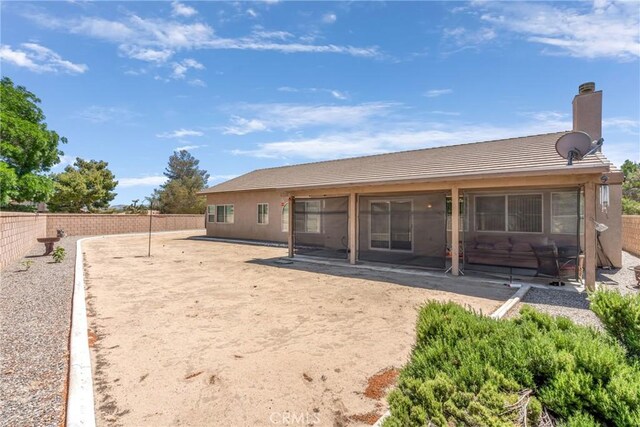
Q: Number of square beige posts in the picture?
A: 4